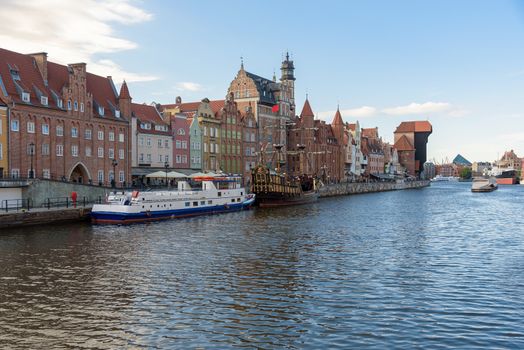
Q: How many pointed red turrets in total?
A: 3